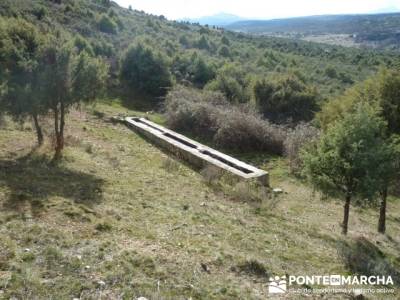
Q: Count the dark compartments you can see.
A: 3